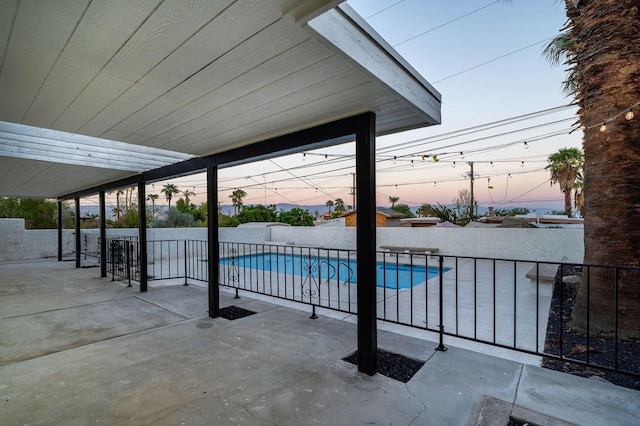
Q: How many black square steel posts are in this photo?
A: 6